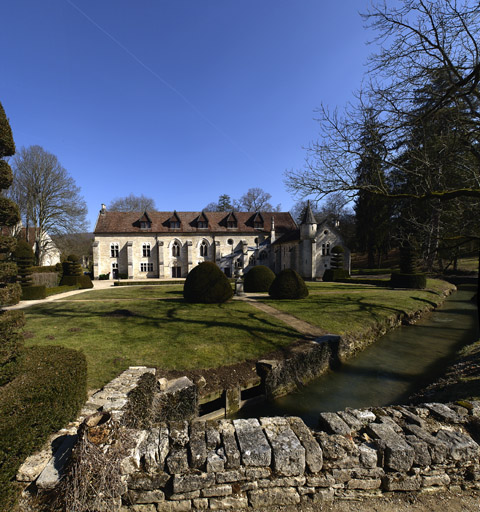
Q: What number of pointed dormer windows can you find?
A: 5